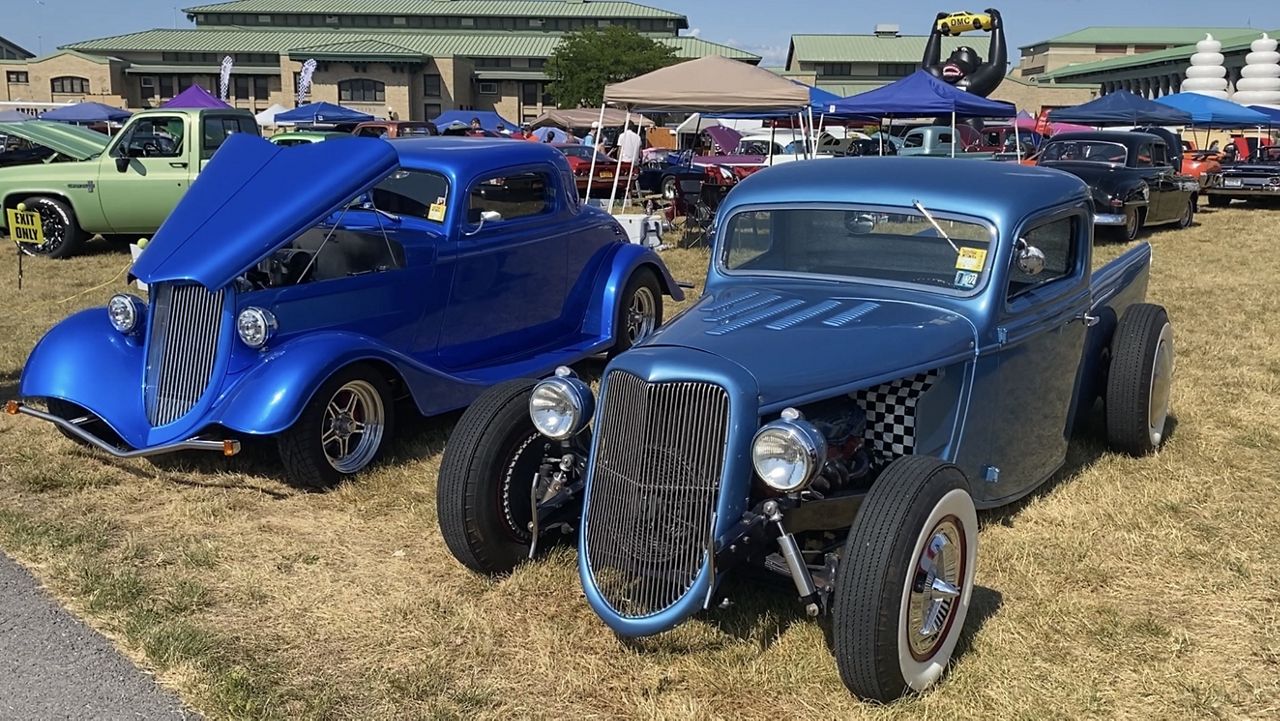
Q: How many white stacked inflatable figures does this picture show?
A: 2